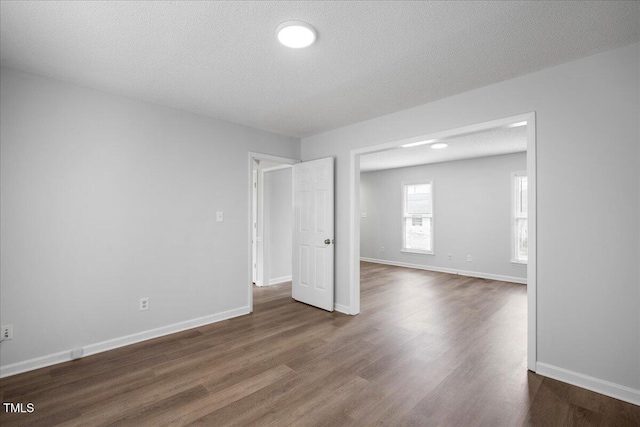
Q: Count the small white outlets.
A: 5